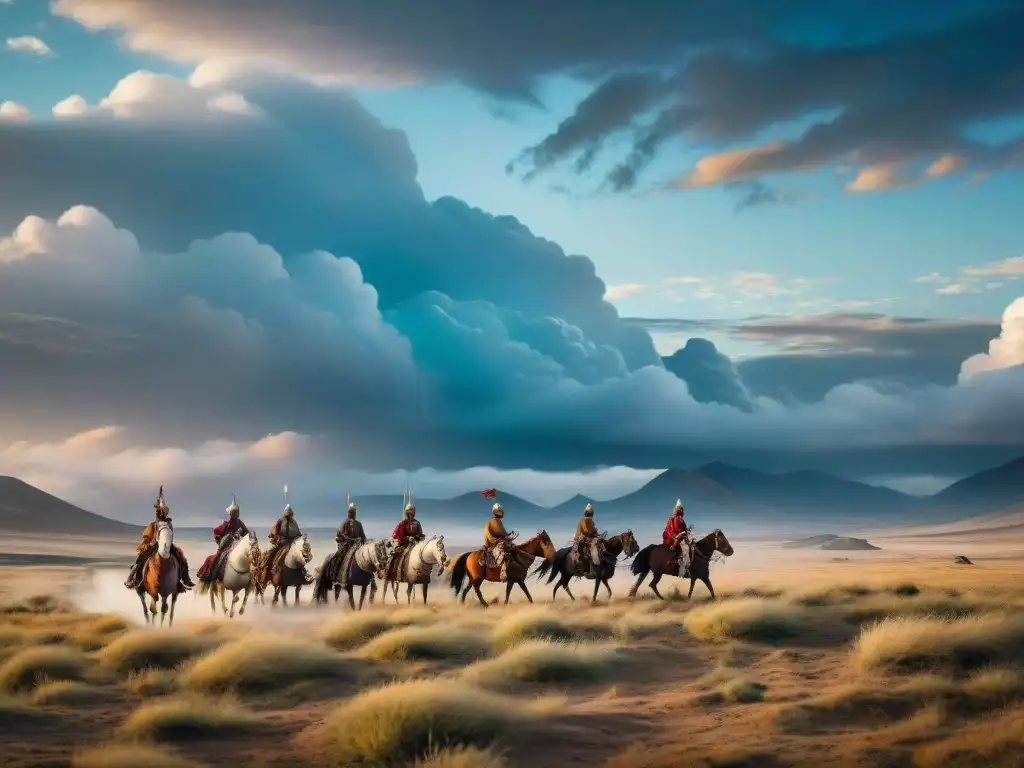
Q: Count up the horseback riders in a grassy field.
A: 8